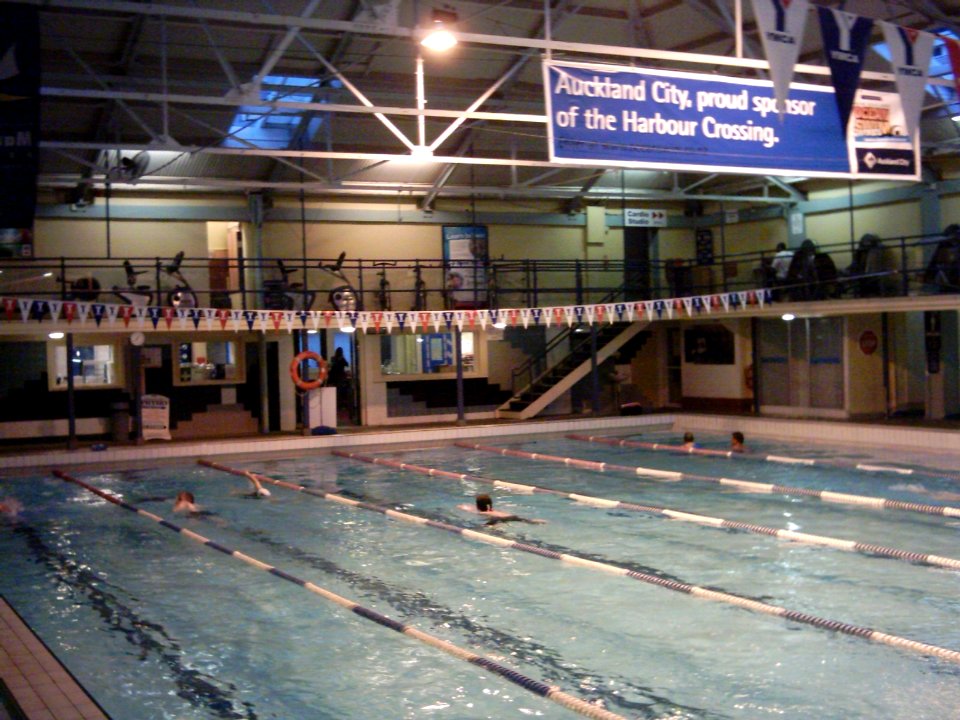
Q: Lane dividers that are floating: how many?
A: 5